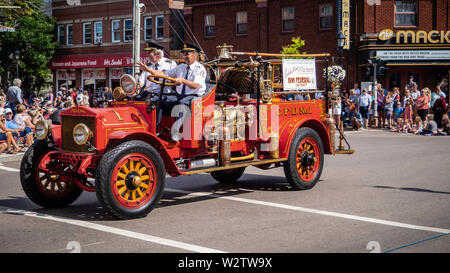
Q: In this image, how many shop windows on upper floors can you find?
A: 13